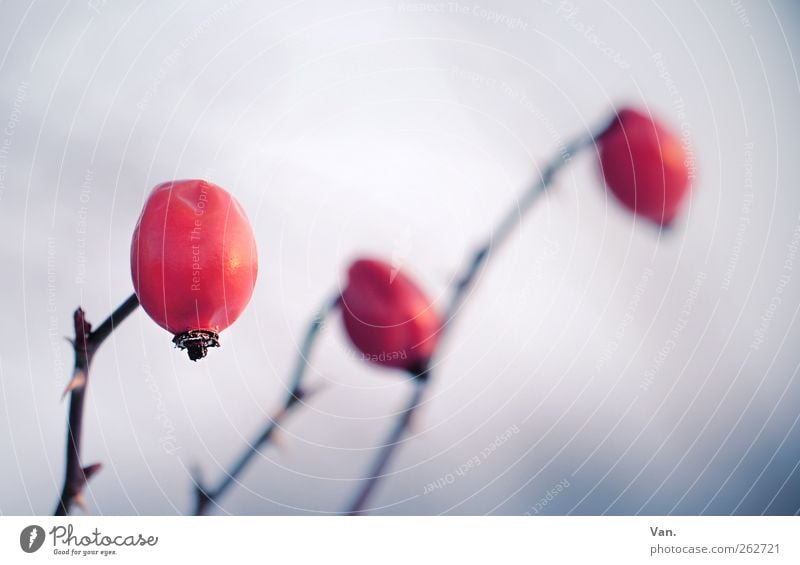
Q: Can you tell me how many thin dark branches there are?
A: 3